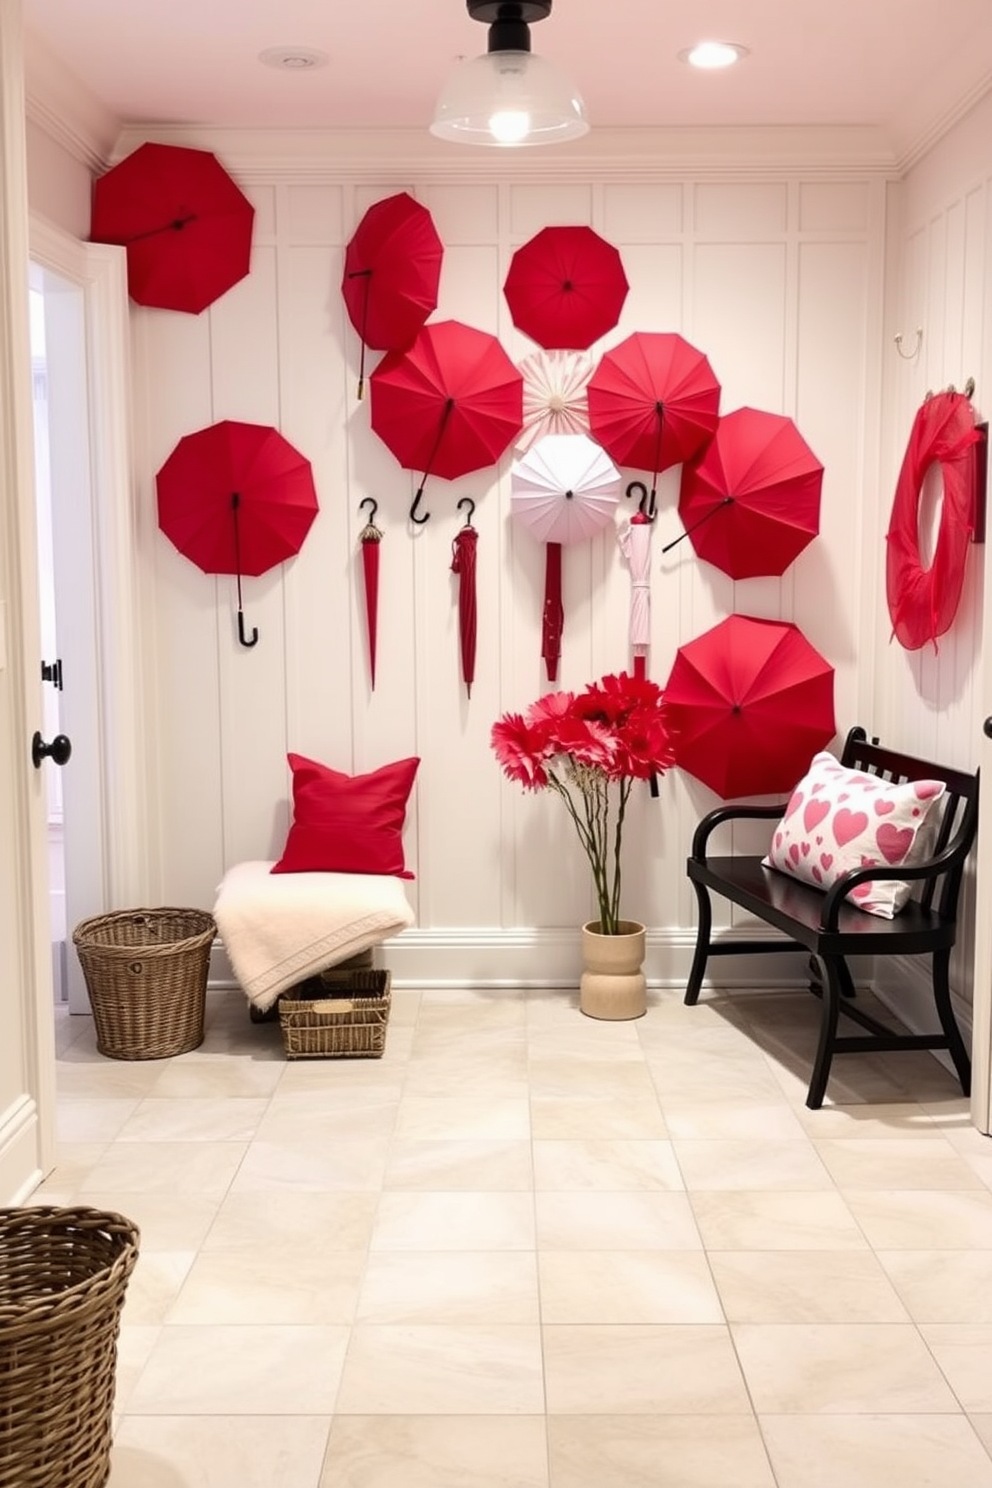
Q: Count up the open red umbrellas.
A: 8